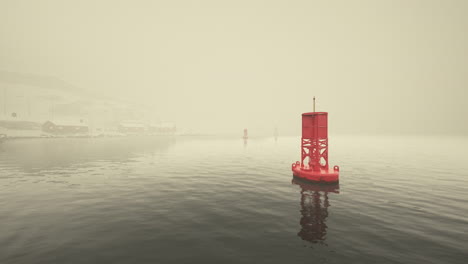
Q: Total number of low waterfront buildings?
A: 3